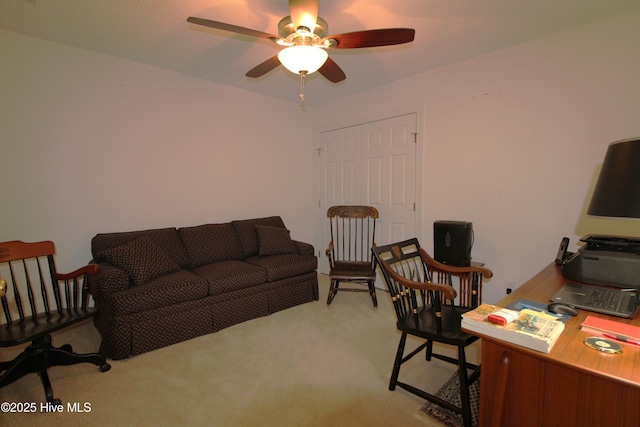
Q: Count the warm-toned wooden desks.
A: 1